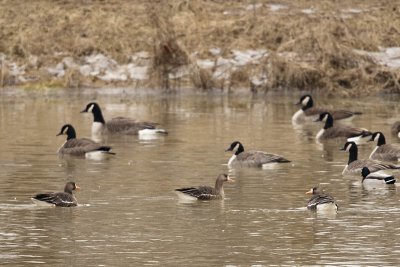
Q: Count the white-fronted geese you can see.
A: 3